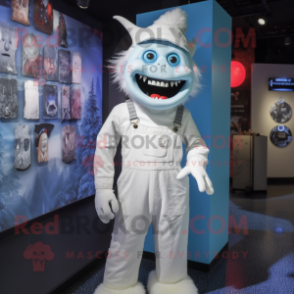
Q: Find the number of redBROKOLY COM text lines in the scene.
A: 3